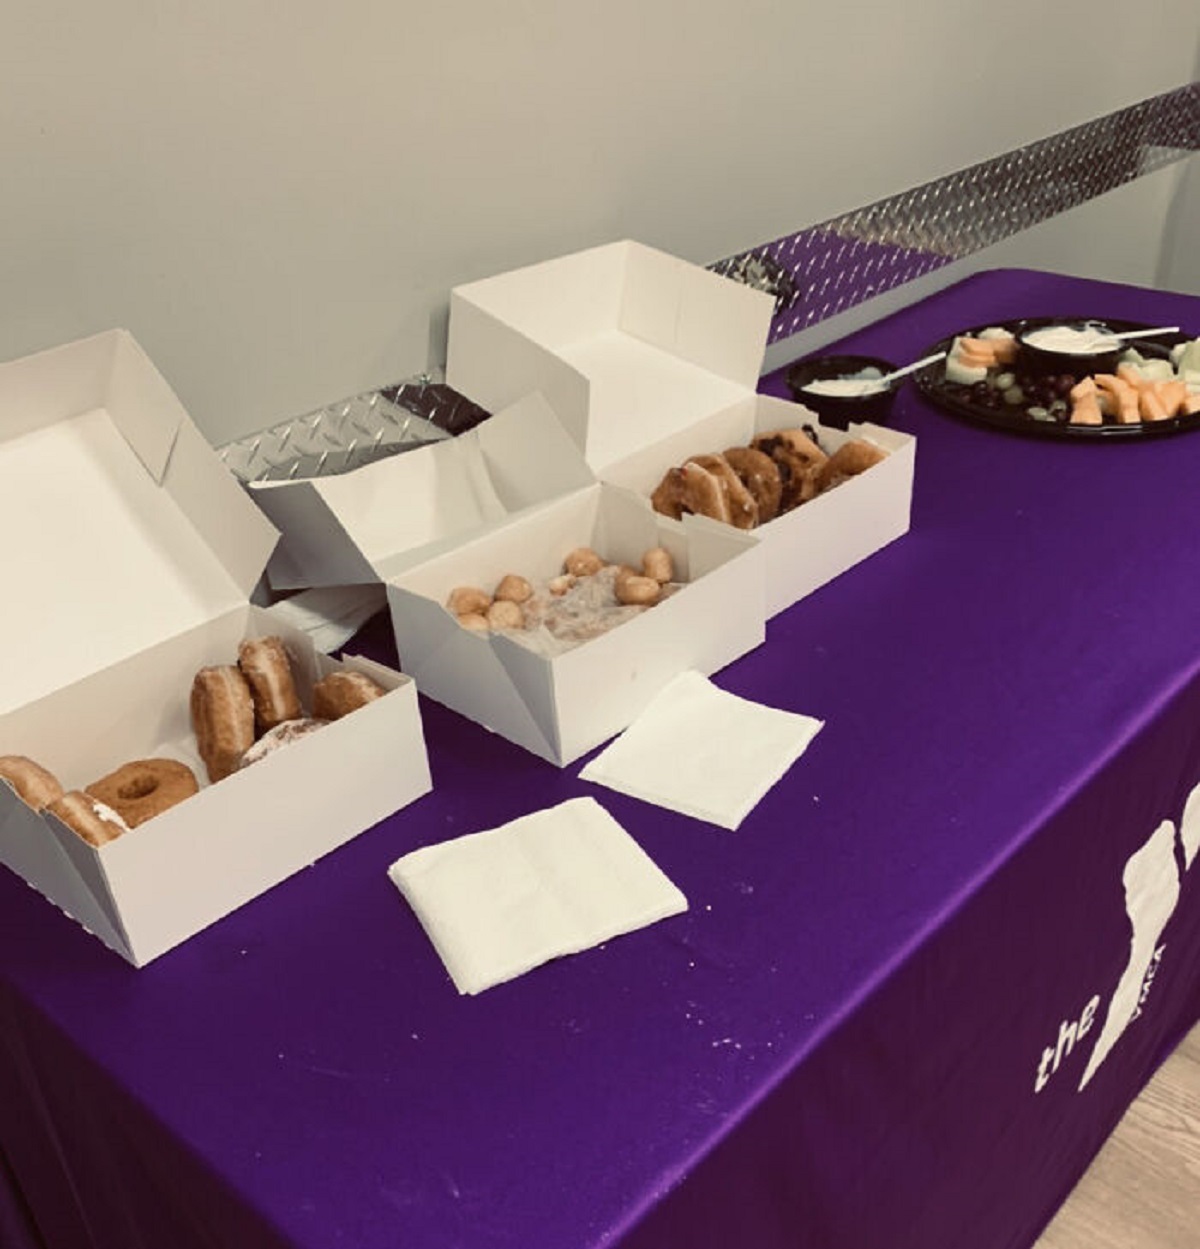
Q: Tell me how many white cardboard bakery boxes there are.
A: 3